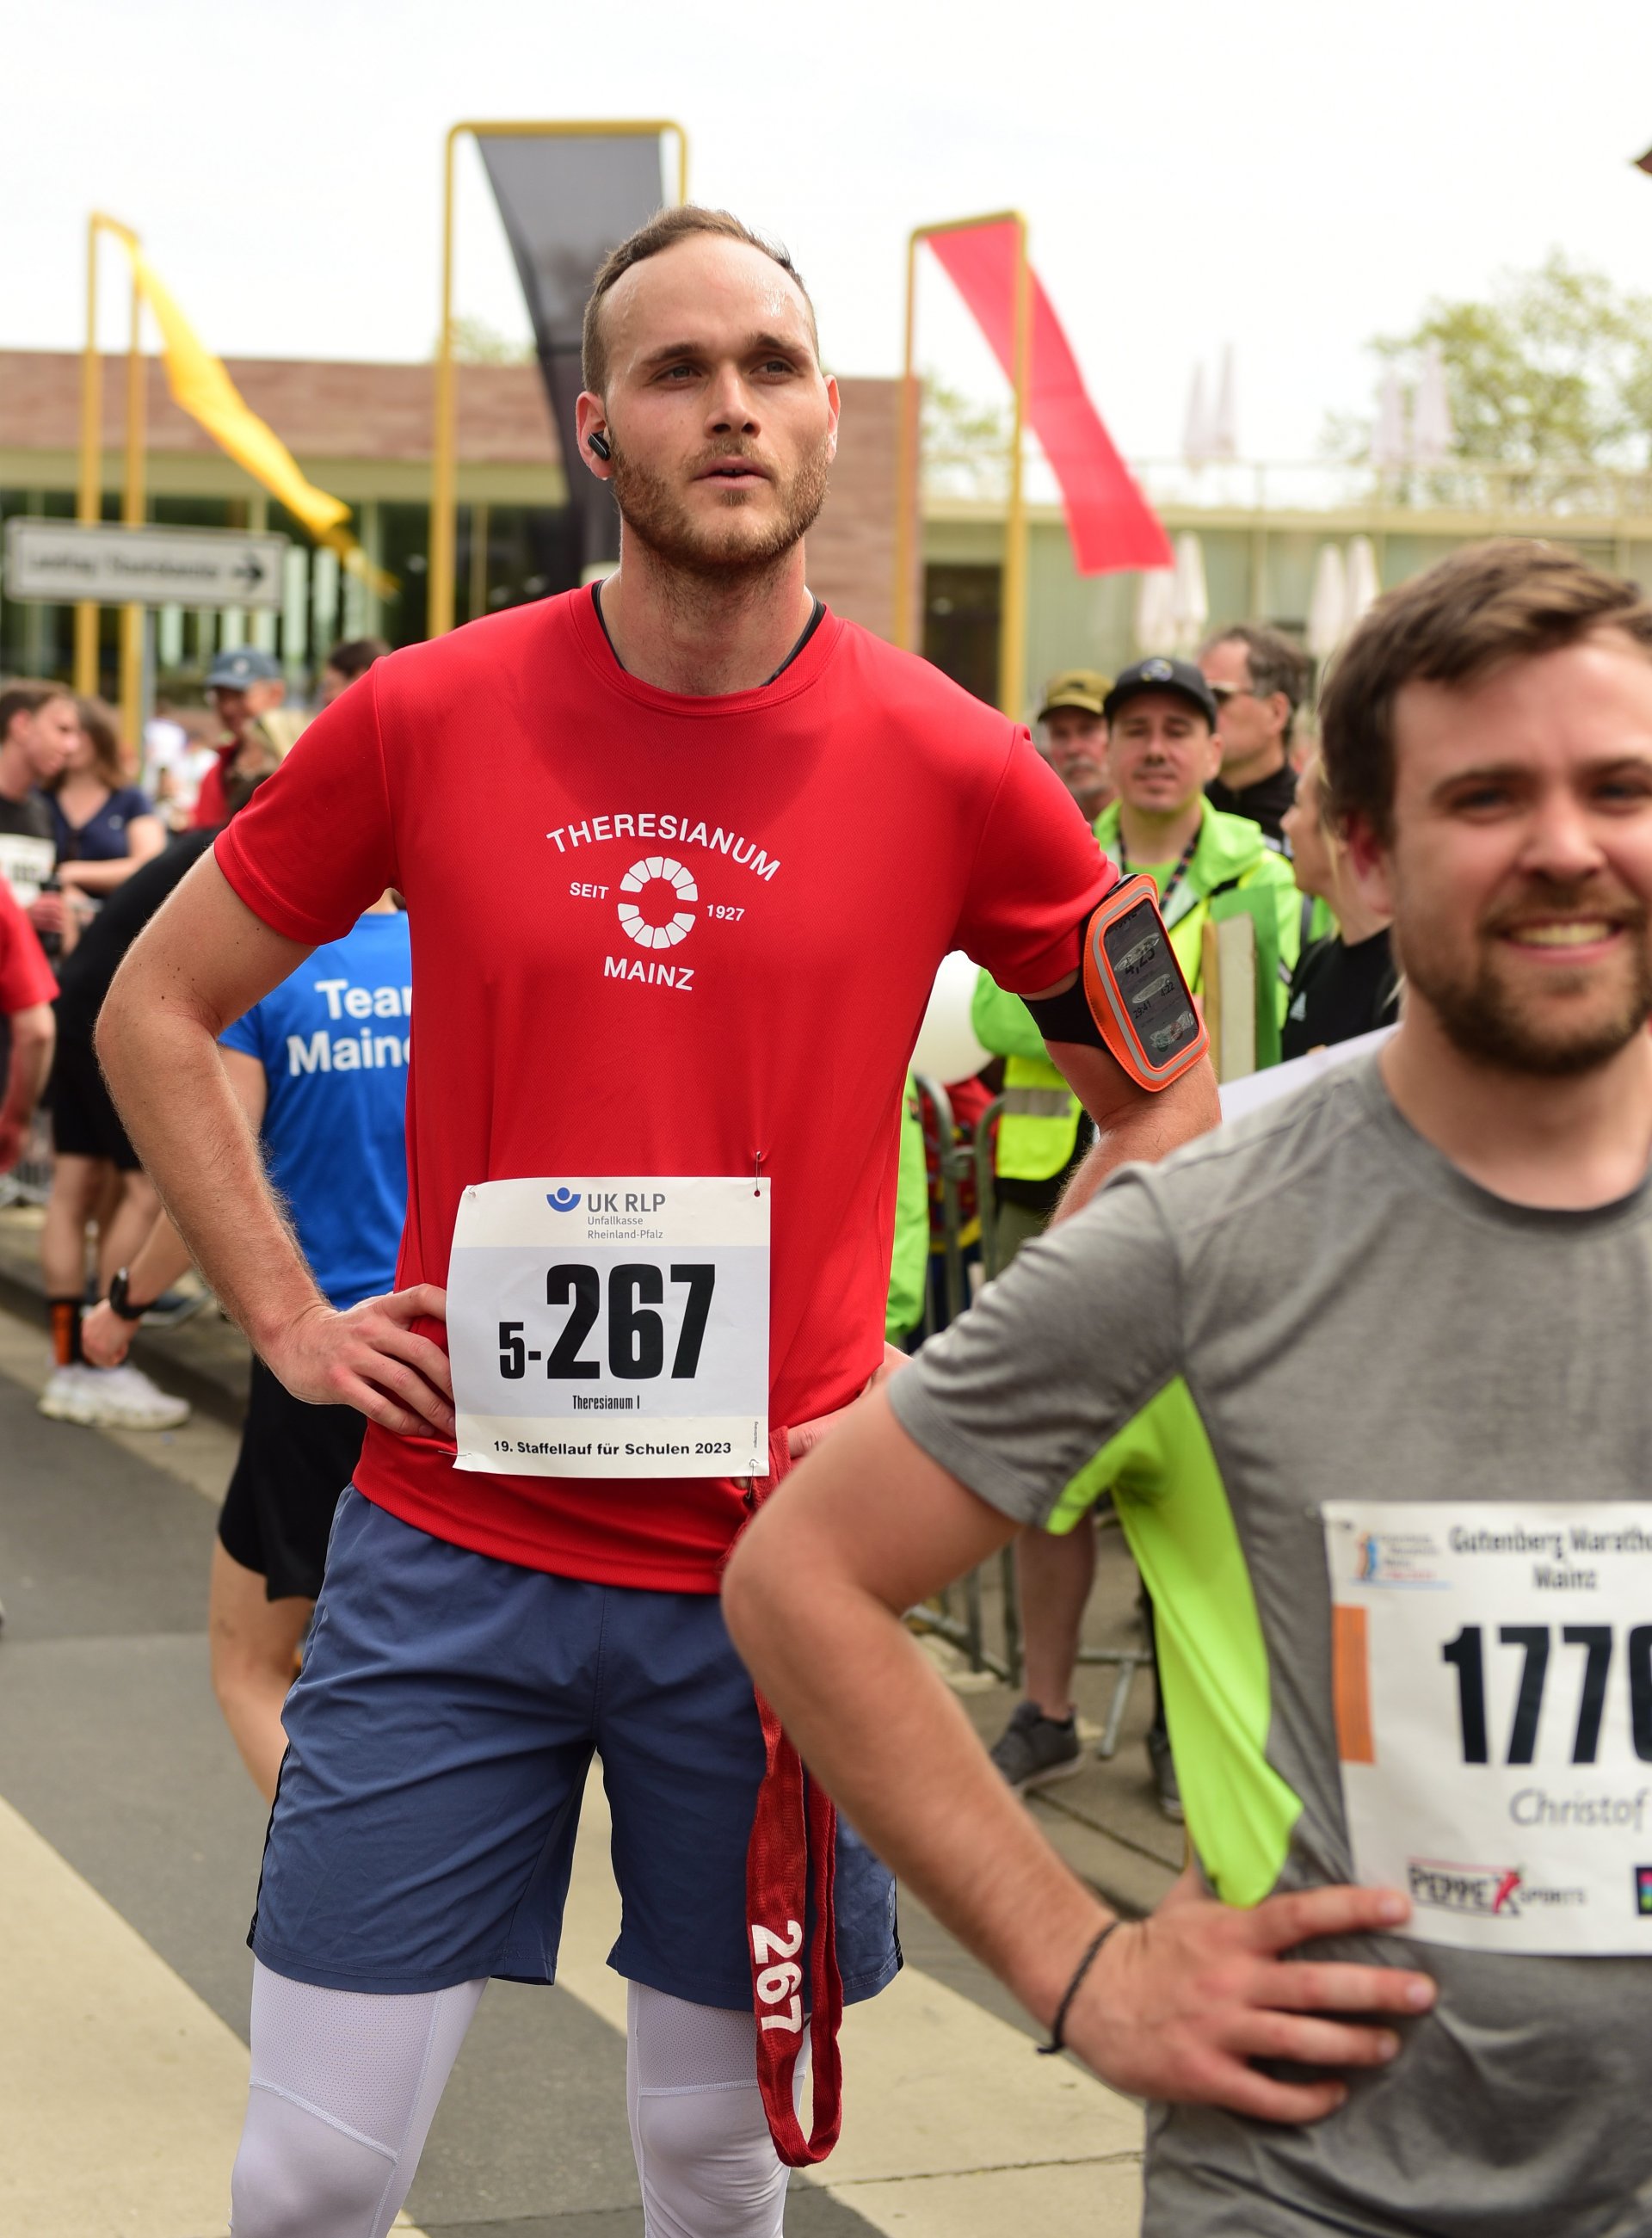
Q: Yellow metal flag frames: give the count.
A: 3